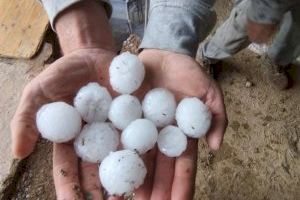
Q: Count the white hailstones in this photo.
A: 10